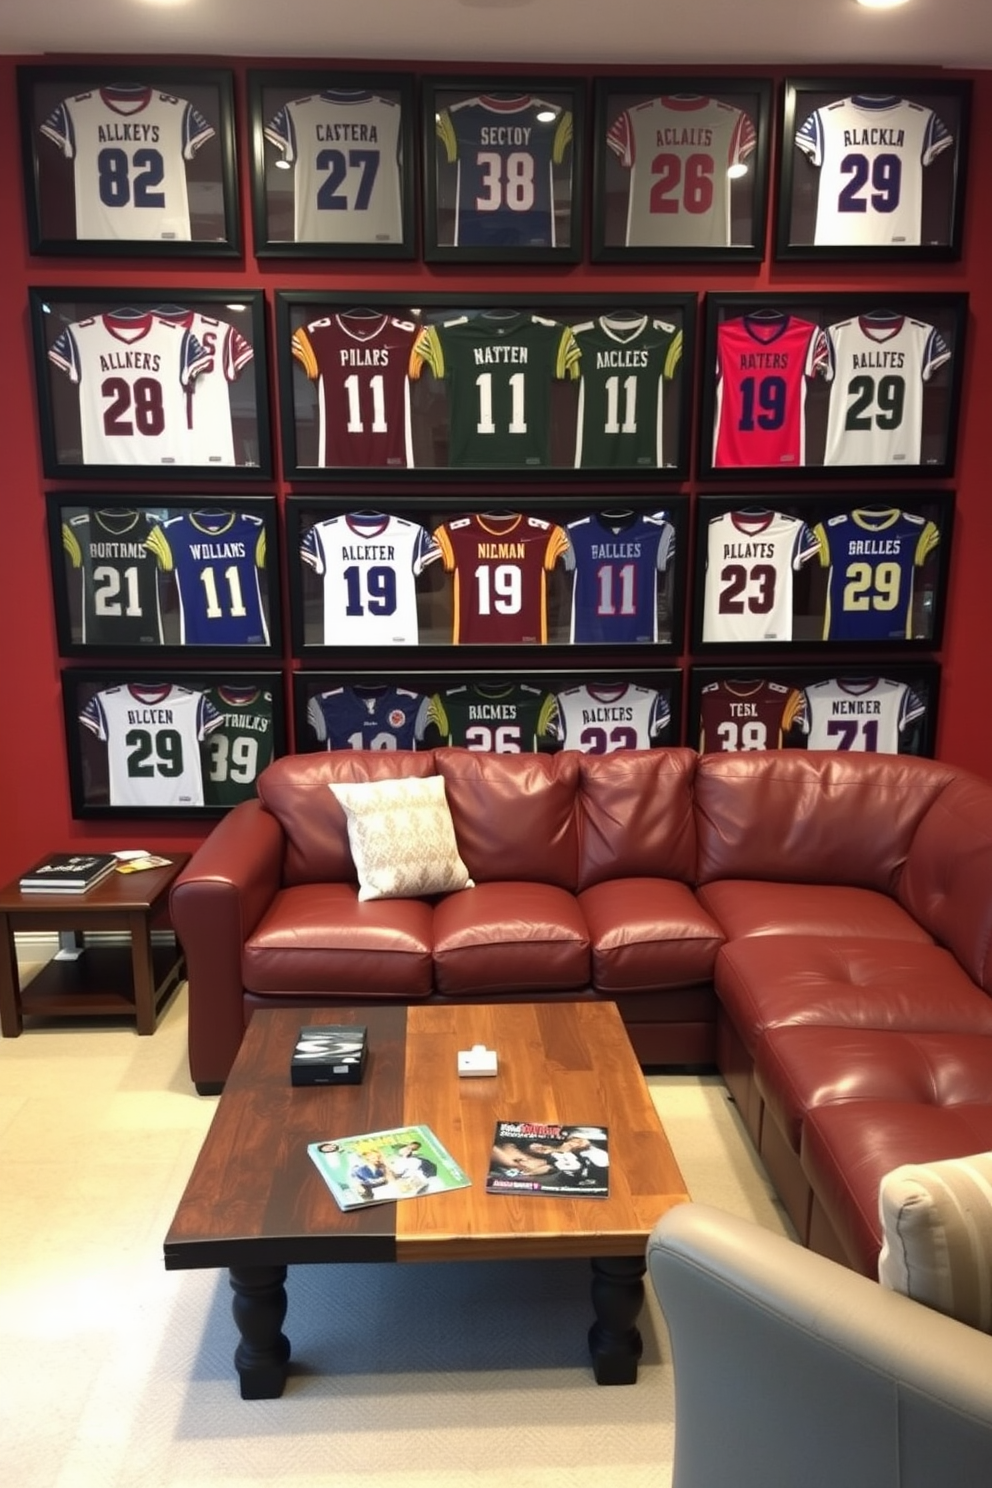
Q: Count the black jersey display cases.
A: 14